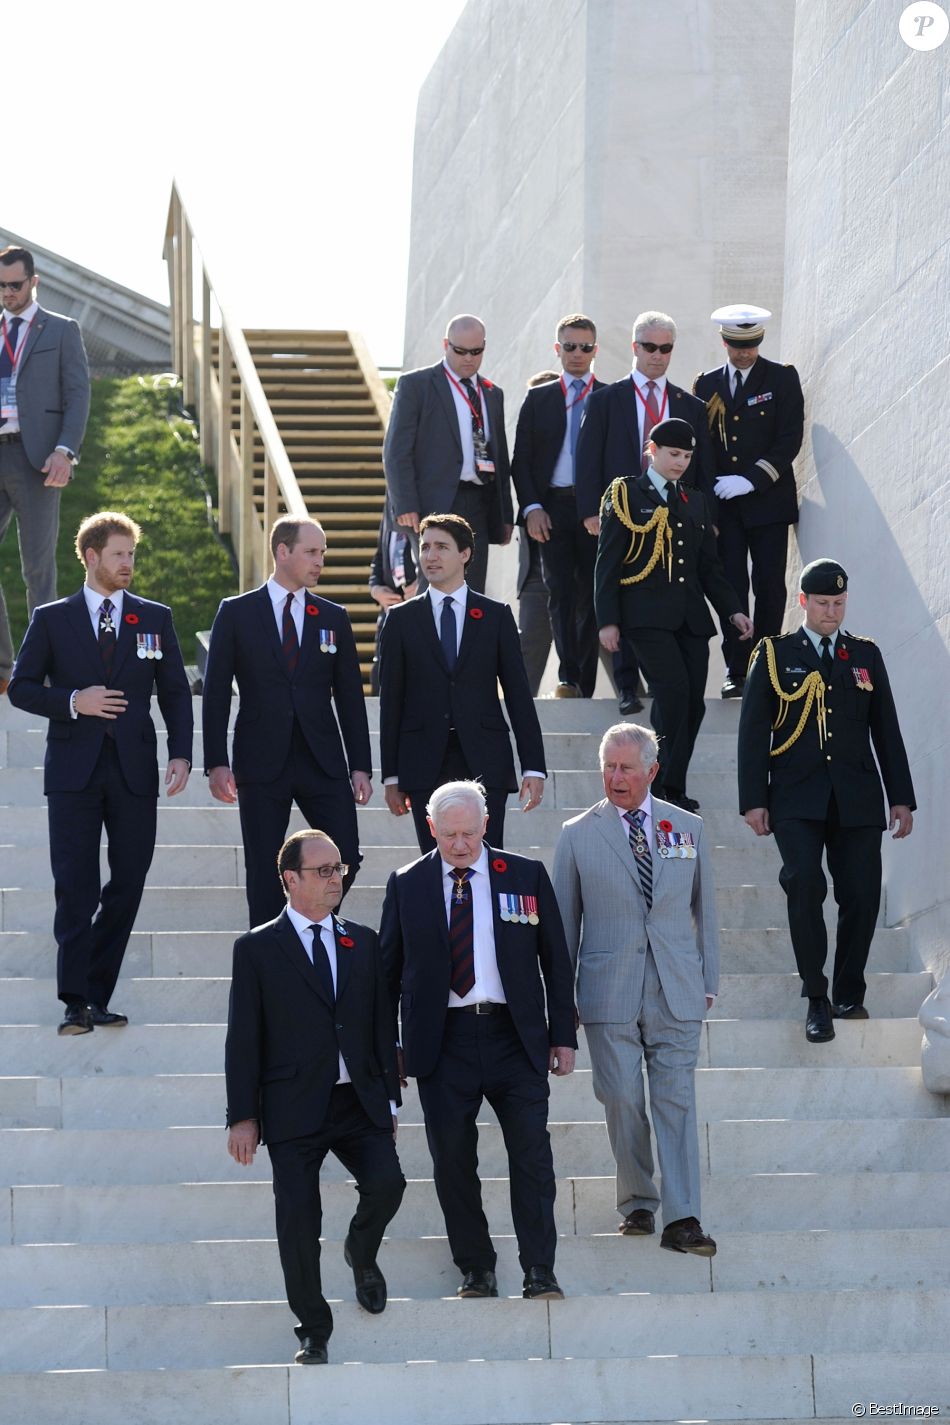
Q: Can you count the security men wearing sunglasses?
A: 4